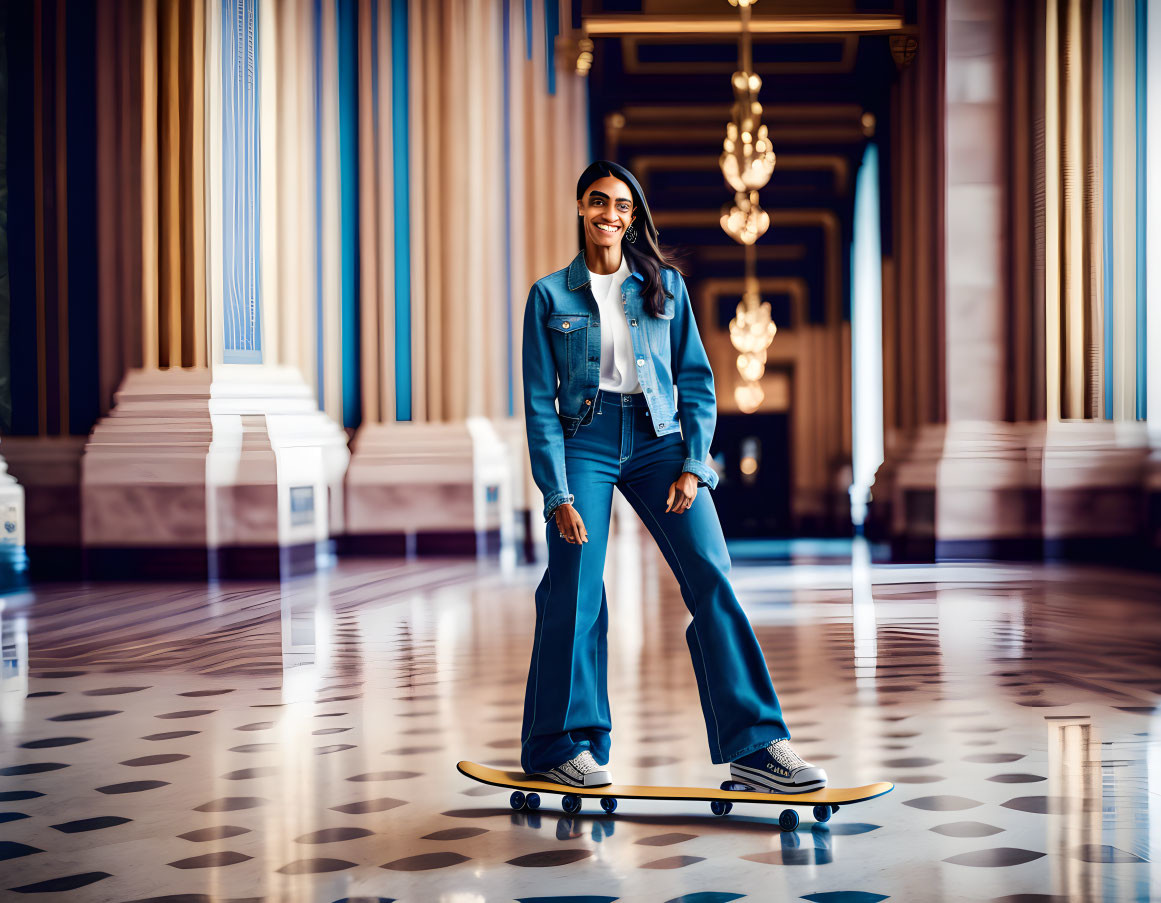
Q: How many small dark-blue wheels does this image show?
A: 7